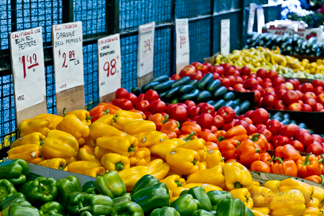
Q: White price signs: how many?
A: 6